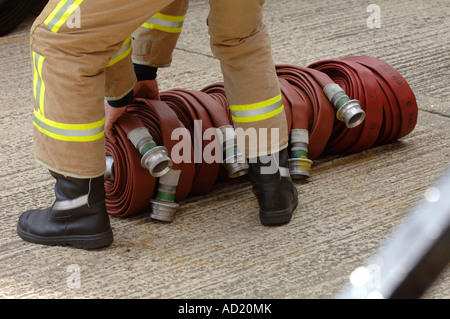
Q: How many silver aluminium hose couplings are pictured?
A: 5